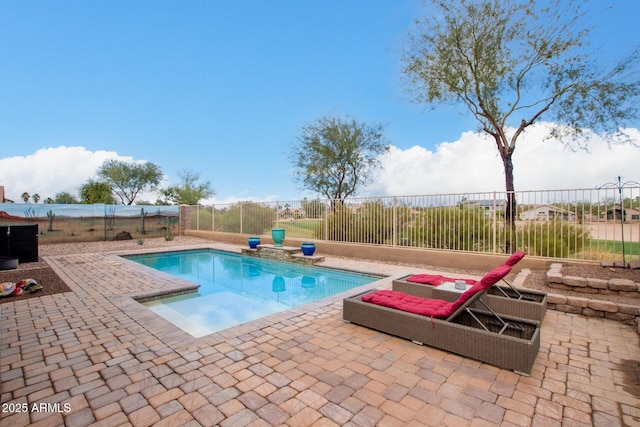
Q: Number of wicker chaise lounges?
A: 2